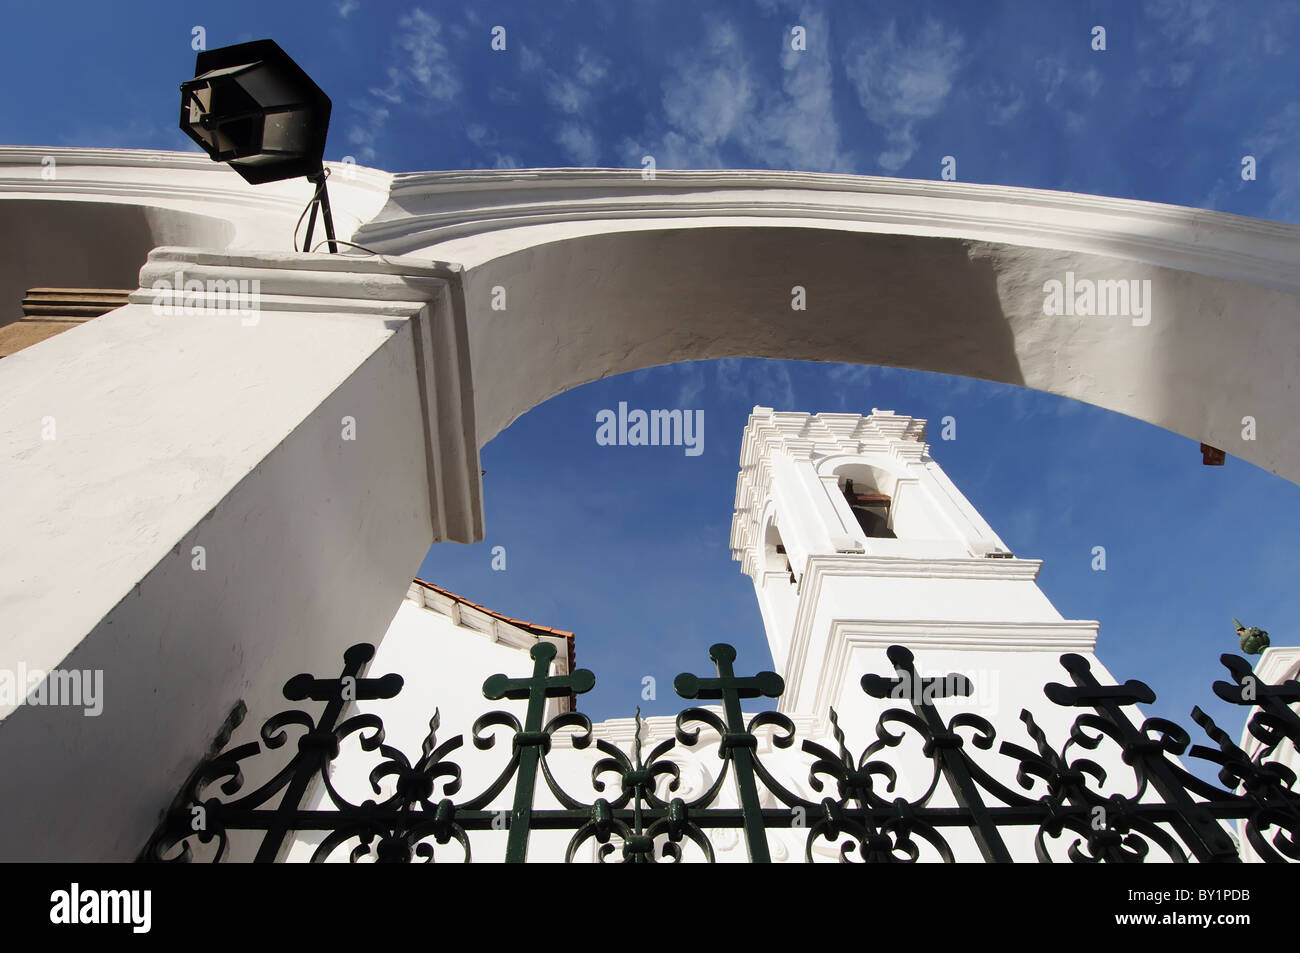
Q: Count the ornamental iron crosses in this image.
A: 6